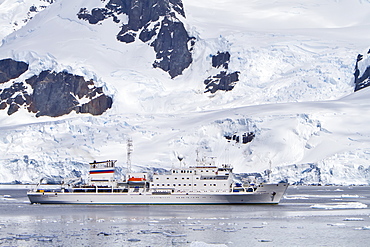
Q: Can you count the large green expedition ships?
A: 0